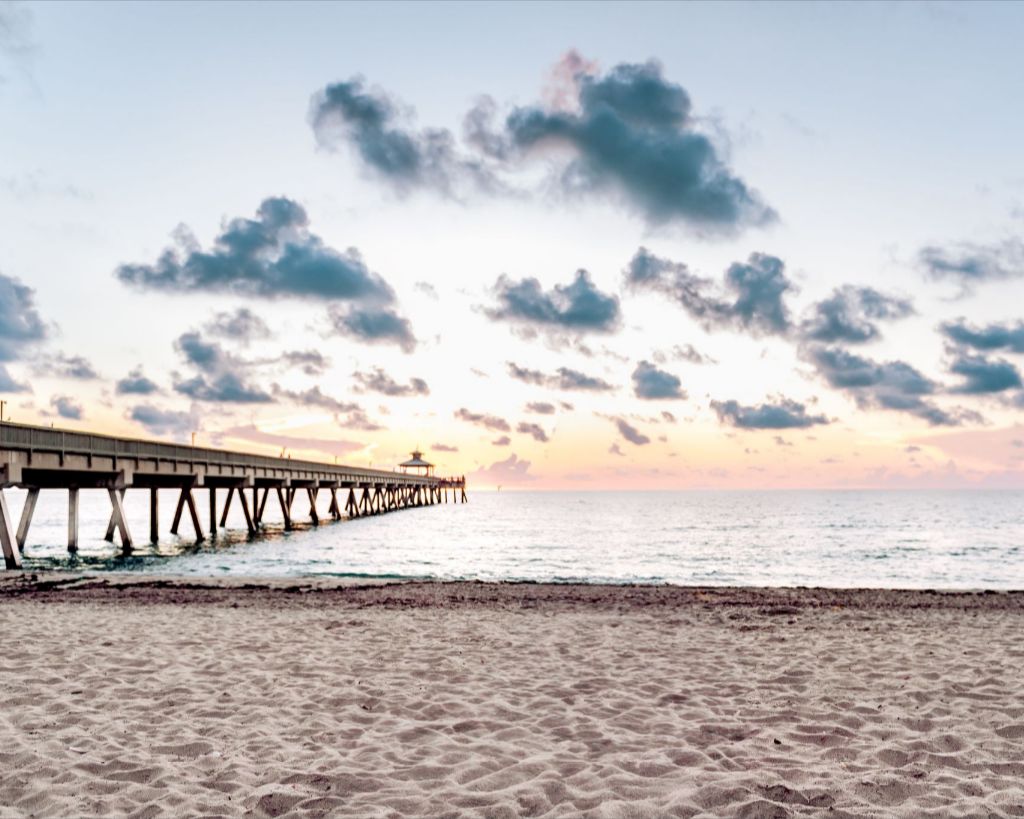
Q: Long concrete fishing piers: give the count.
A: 1